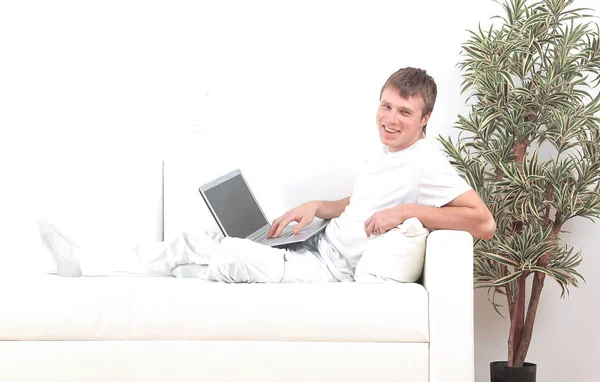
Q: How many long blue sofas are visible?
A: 0